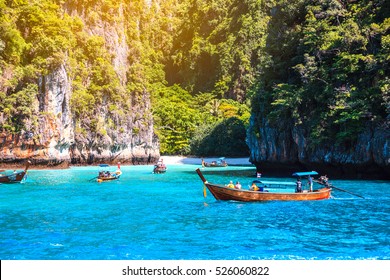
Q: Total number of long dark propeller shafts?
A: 2